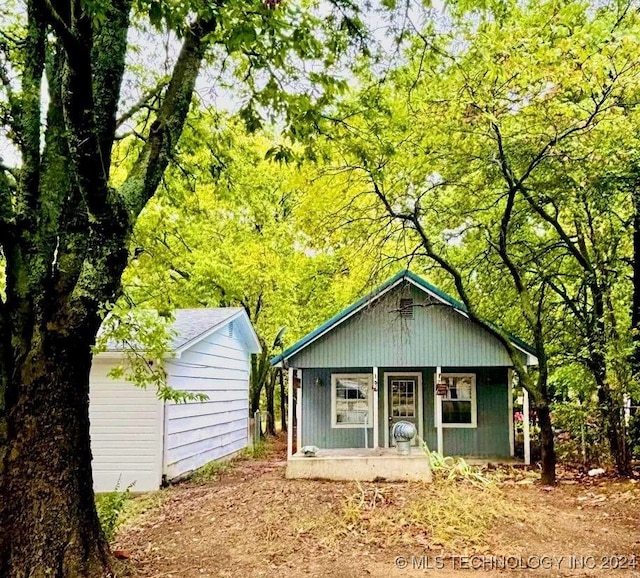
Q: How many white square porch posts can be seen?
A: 4